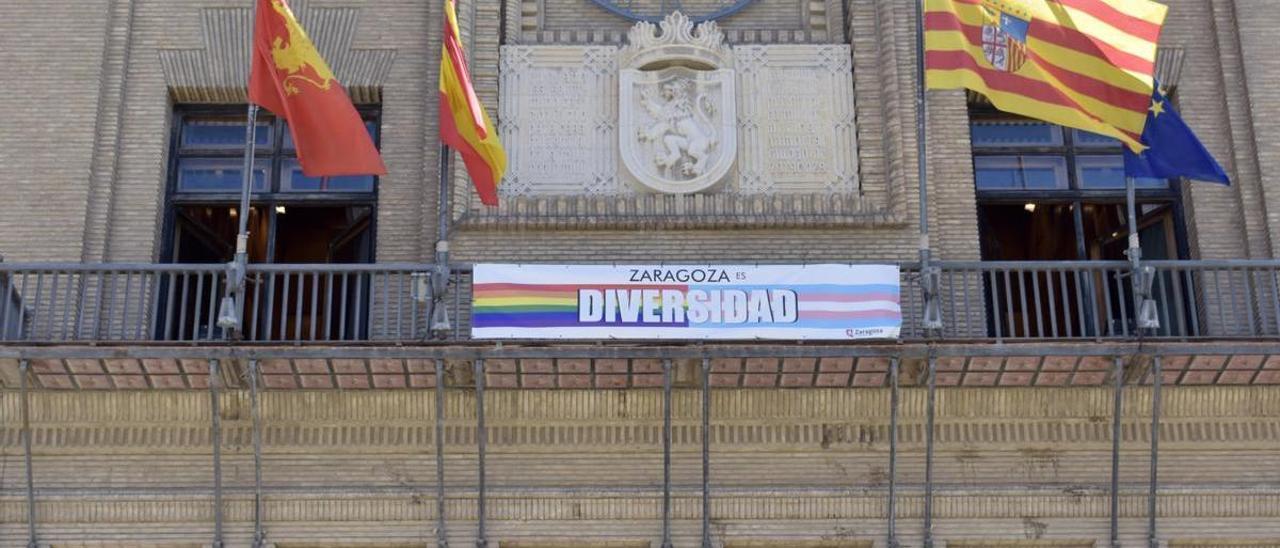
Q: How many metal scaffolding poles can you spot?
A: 11